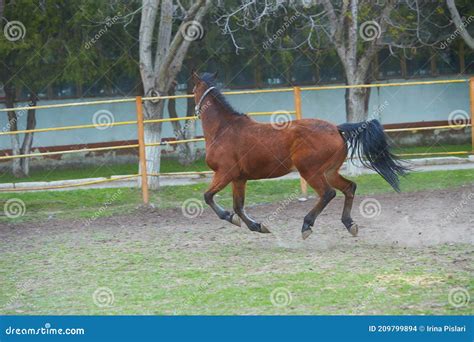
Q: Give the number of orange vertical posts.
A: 3